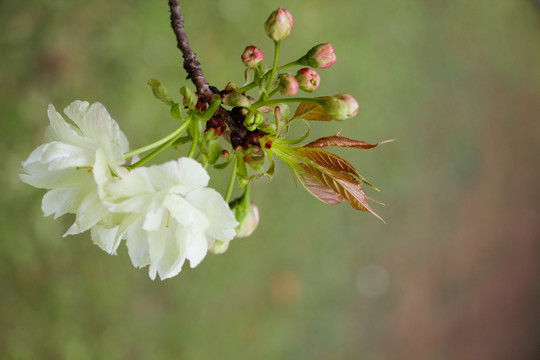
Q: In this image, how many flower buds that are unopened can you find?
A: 8